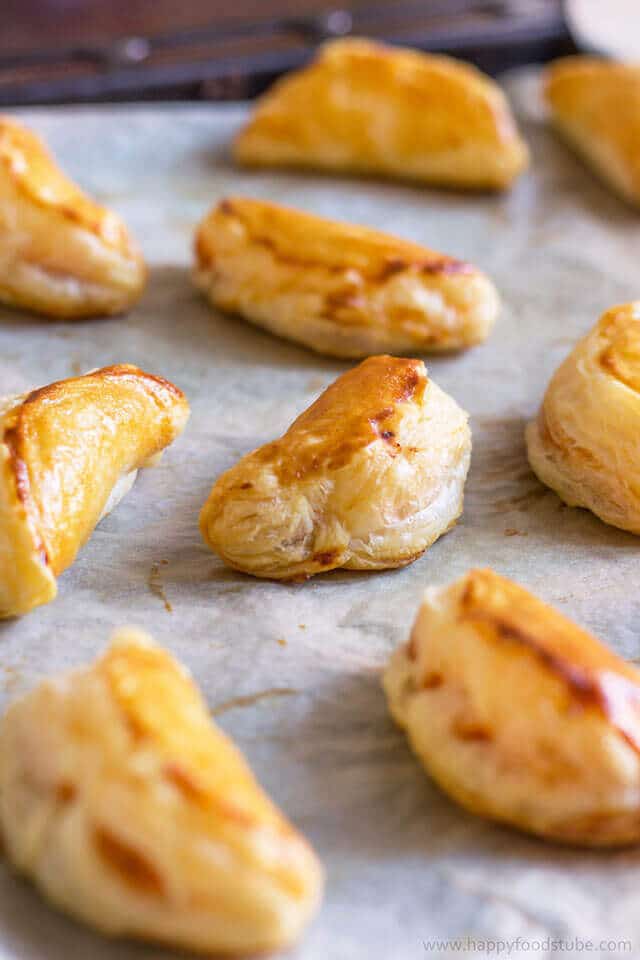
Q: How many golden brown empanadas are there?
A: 9